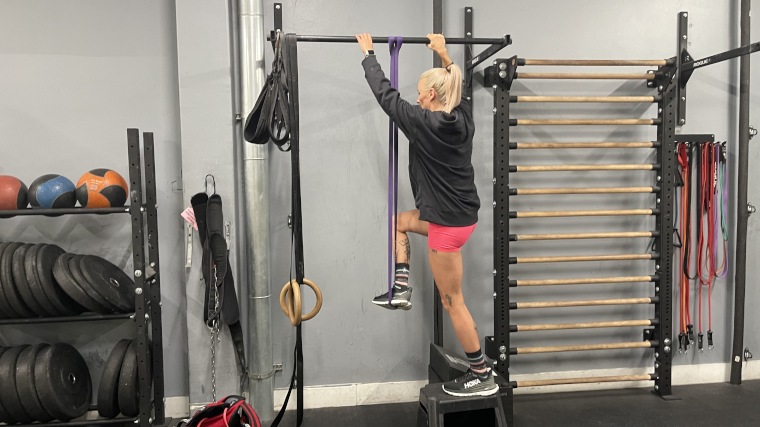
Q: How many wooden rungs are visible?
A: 15